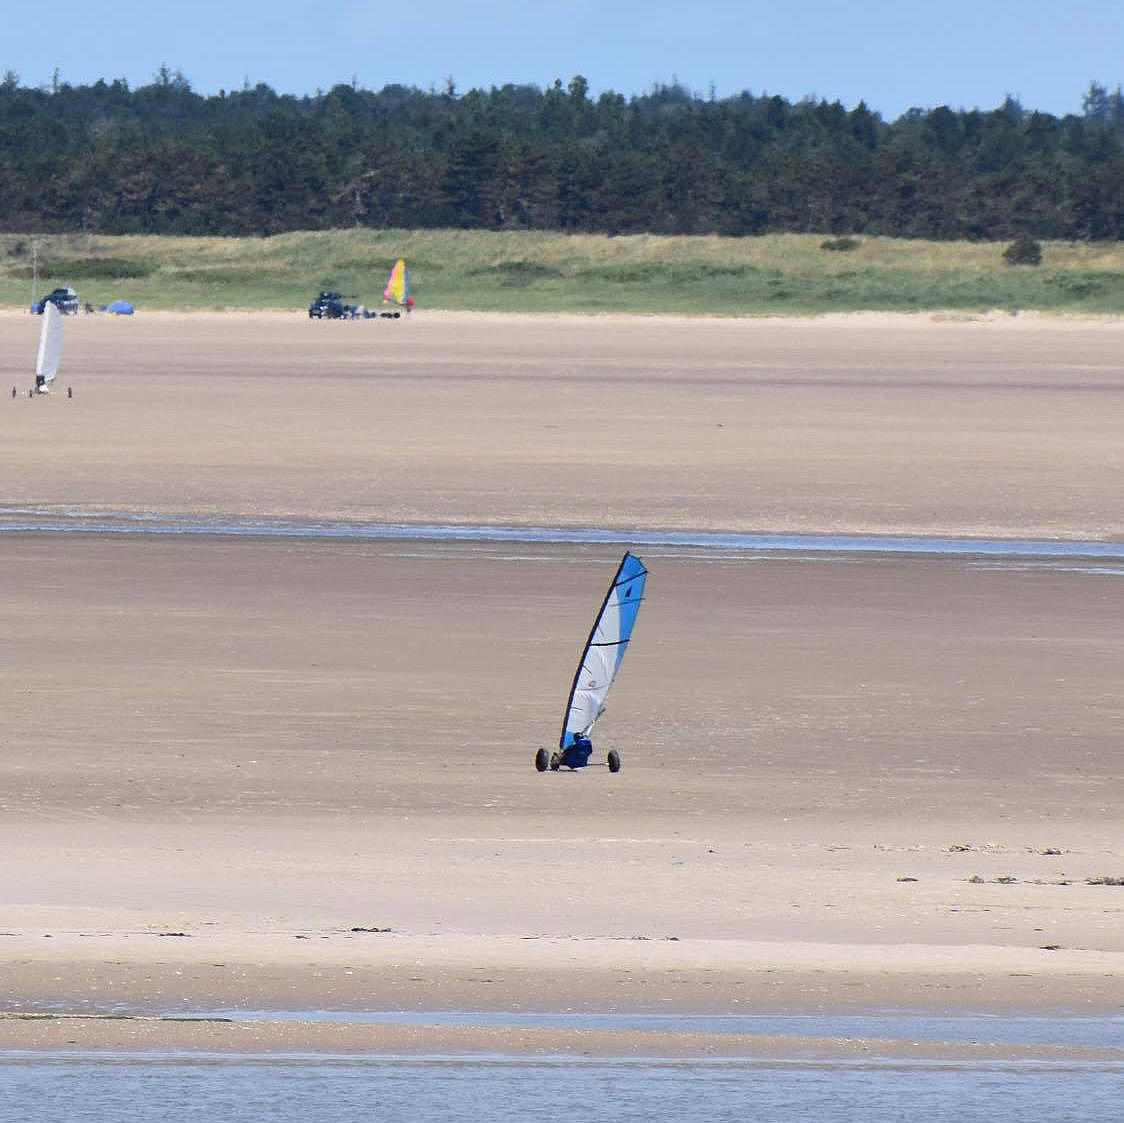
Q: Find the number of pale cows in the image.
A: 0